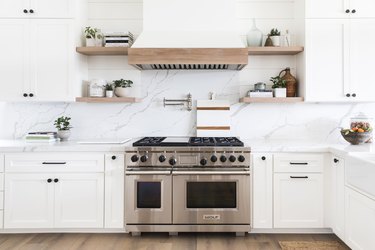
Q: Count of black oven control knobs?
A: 9